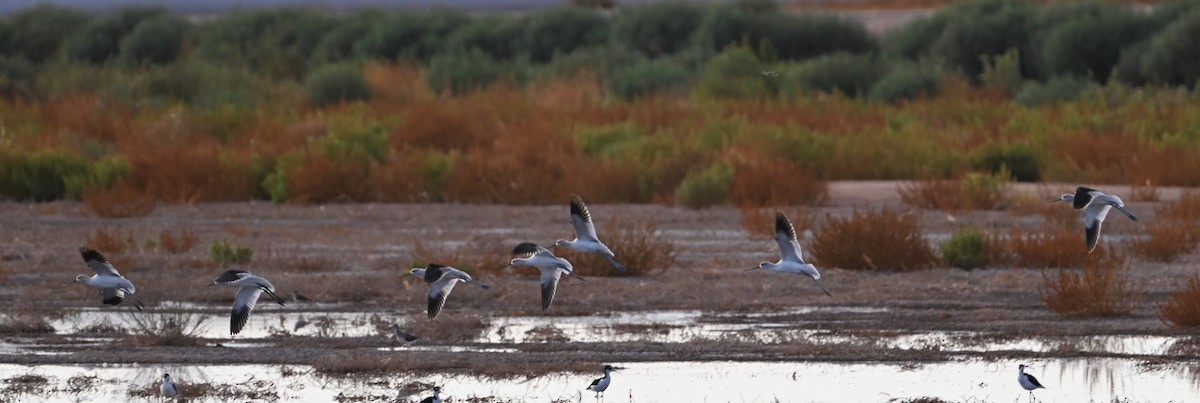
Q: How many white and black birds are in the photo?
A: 11